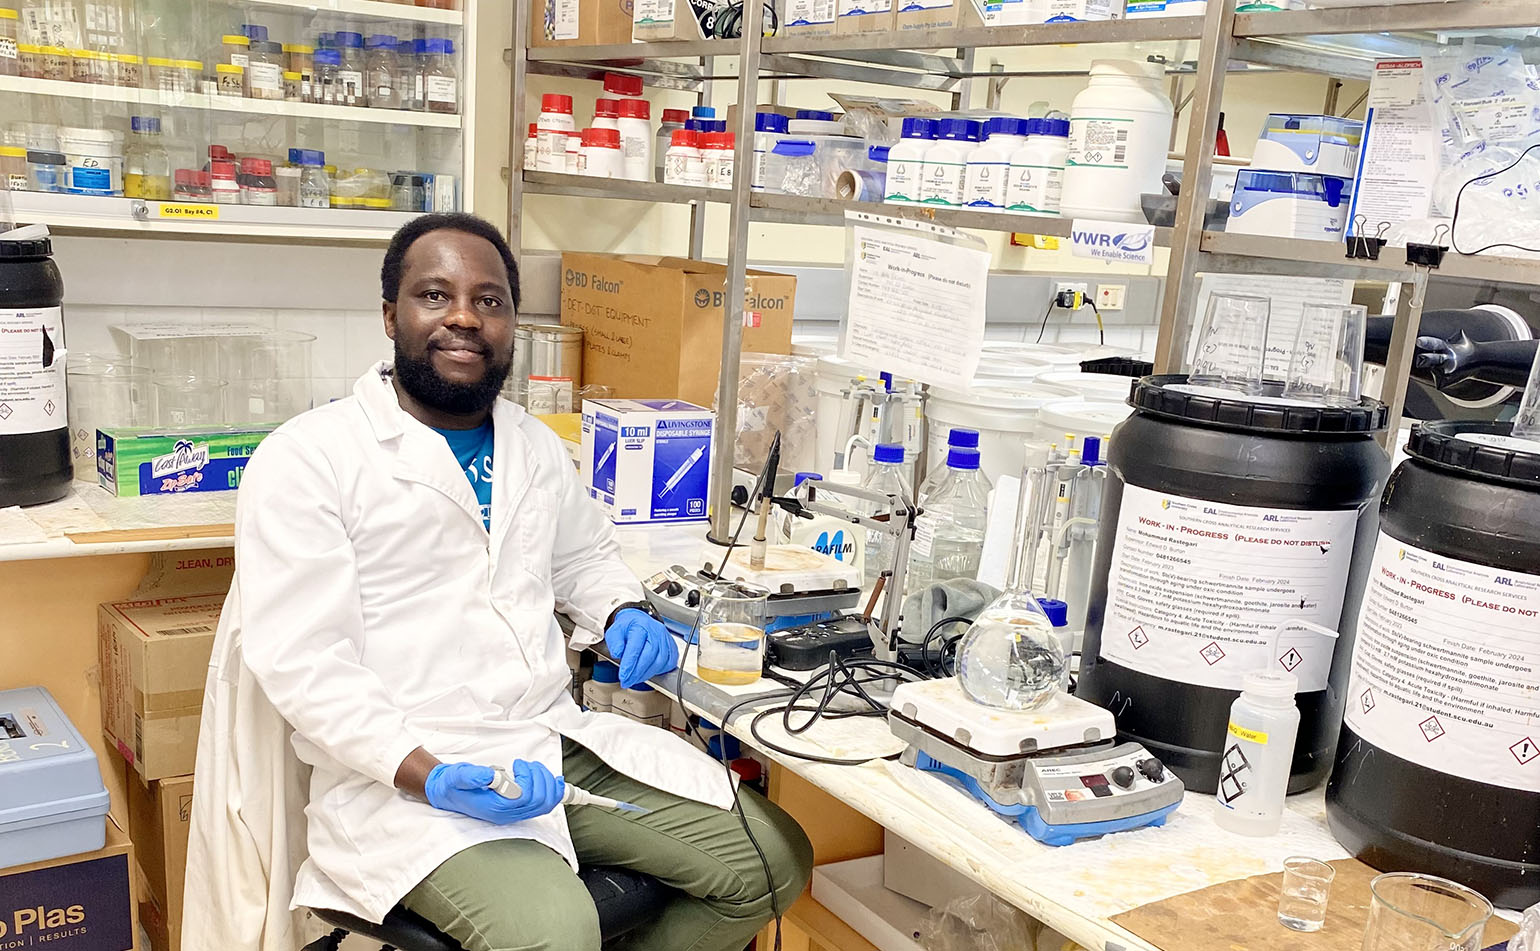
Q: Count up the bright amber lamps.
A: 0